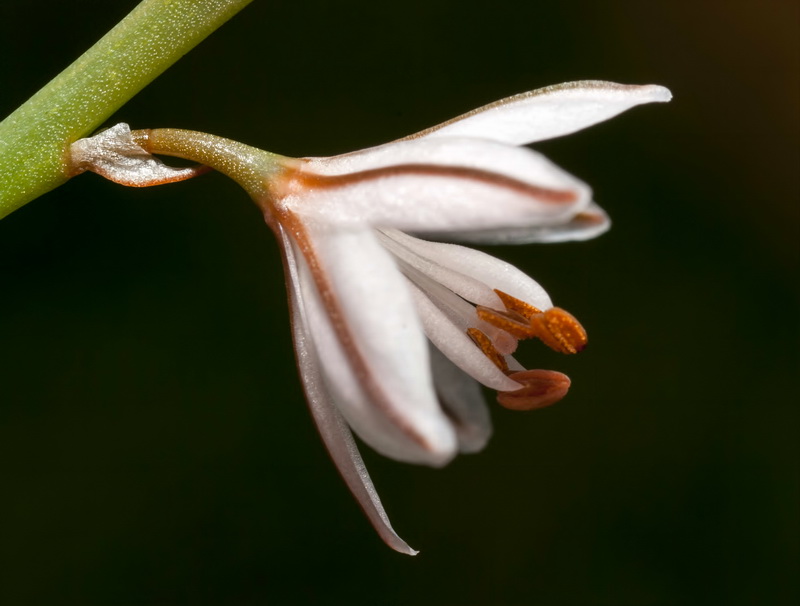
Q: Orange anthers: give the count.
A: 5